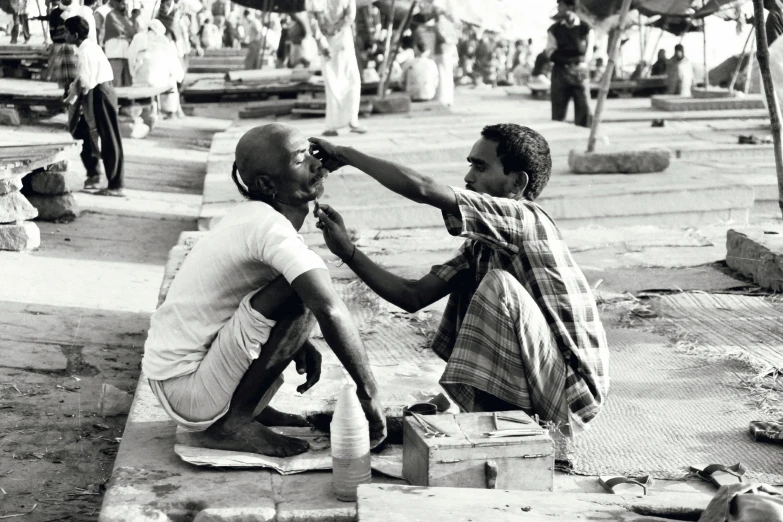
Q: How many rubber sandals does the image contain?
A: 2